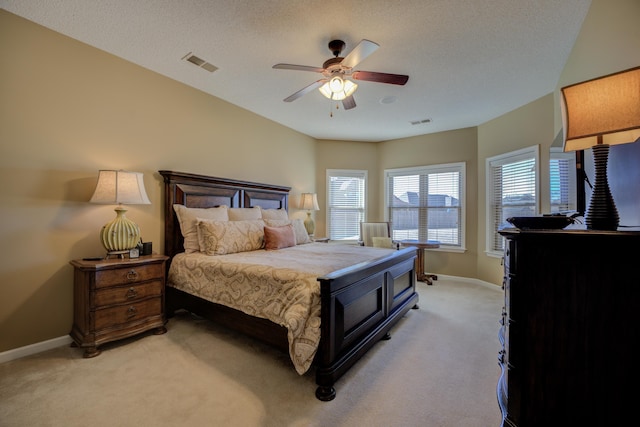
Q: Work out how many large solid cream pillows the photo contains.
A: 3